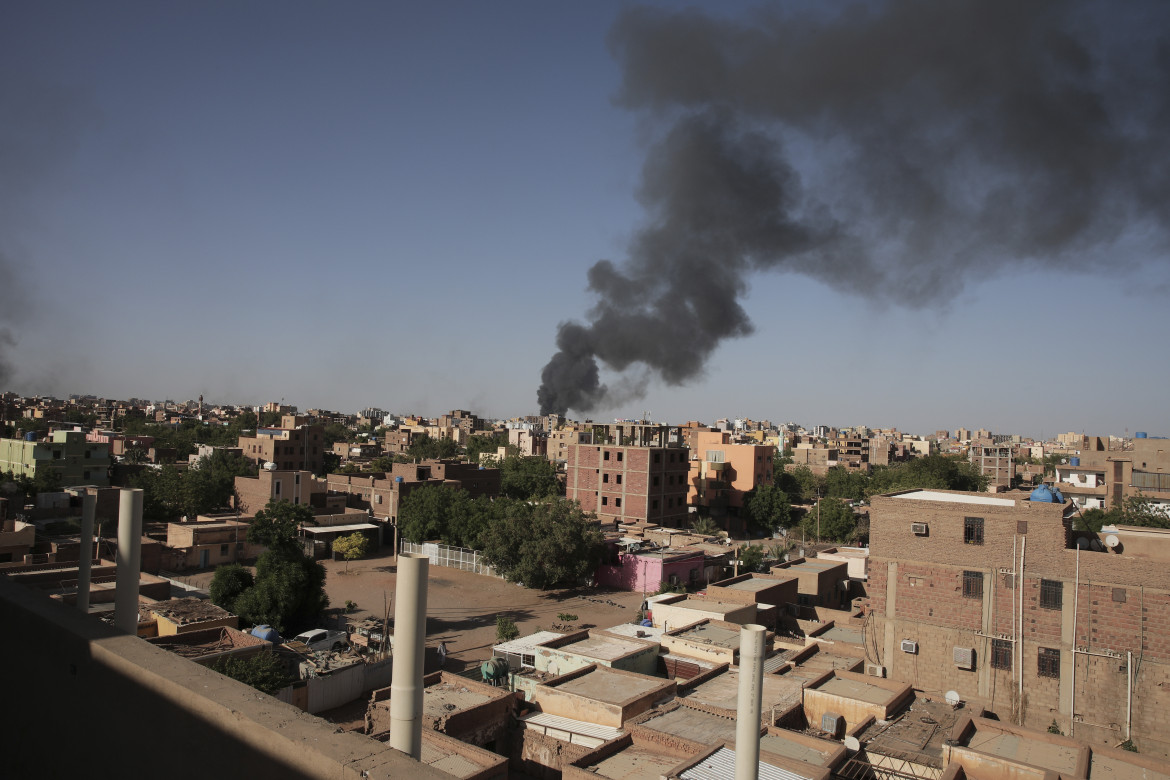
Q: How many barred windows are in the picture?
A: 5